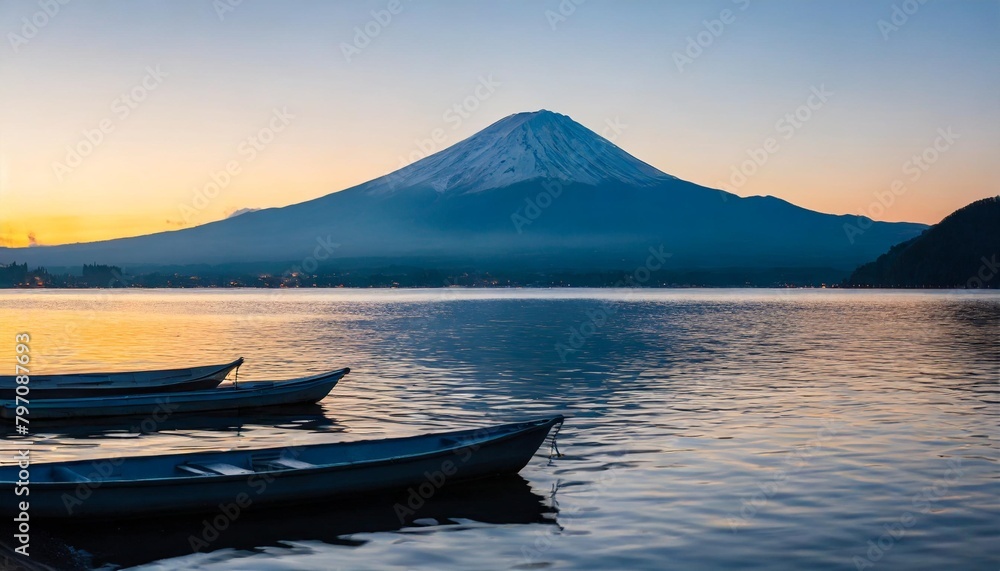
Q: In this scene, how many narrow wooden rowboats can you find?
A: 3